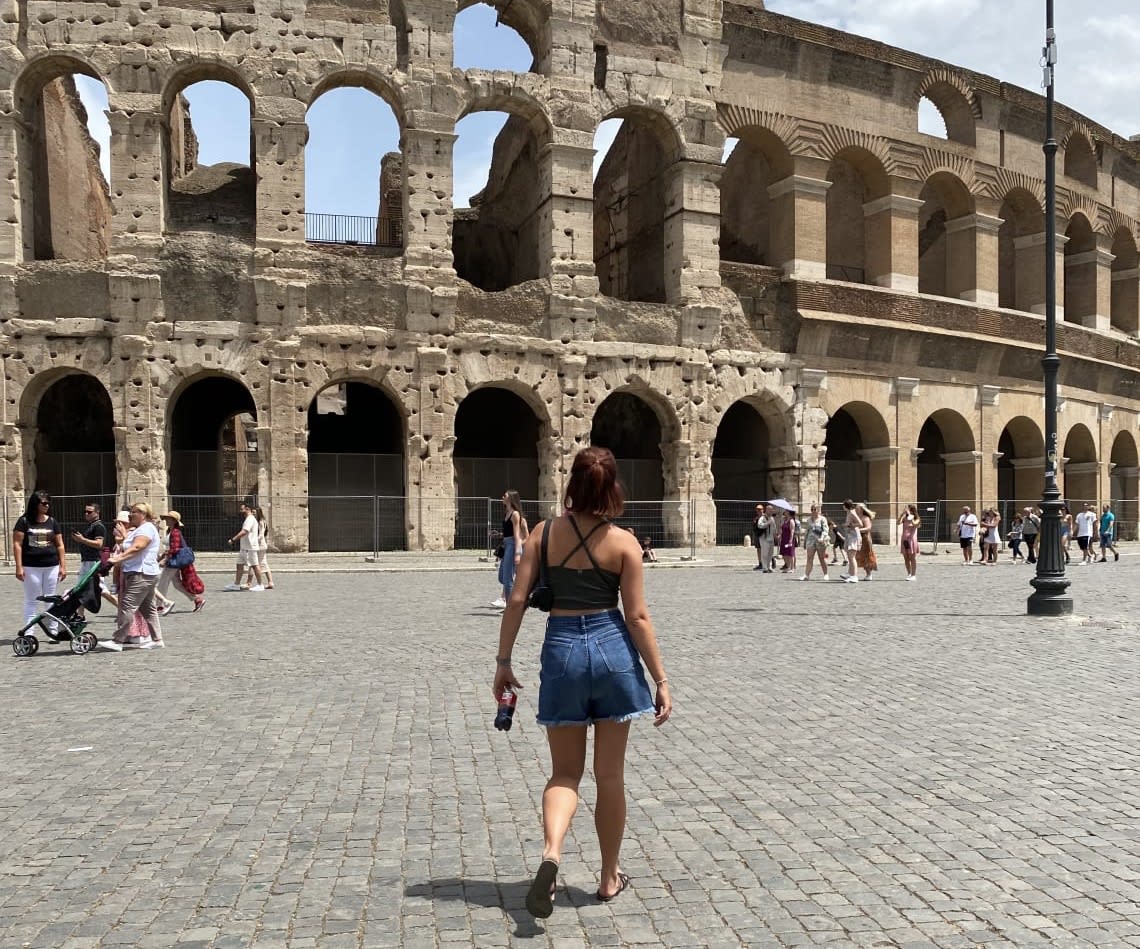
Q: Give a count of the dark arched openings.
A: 11